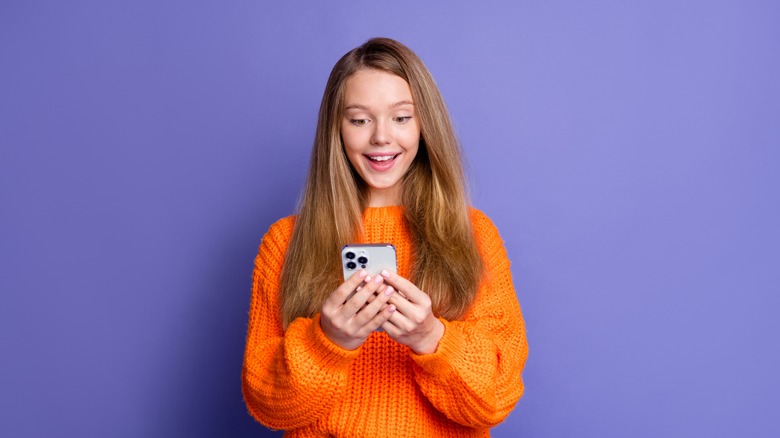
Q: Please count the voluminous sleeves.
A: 2